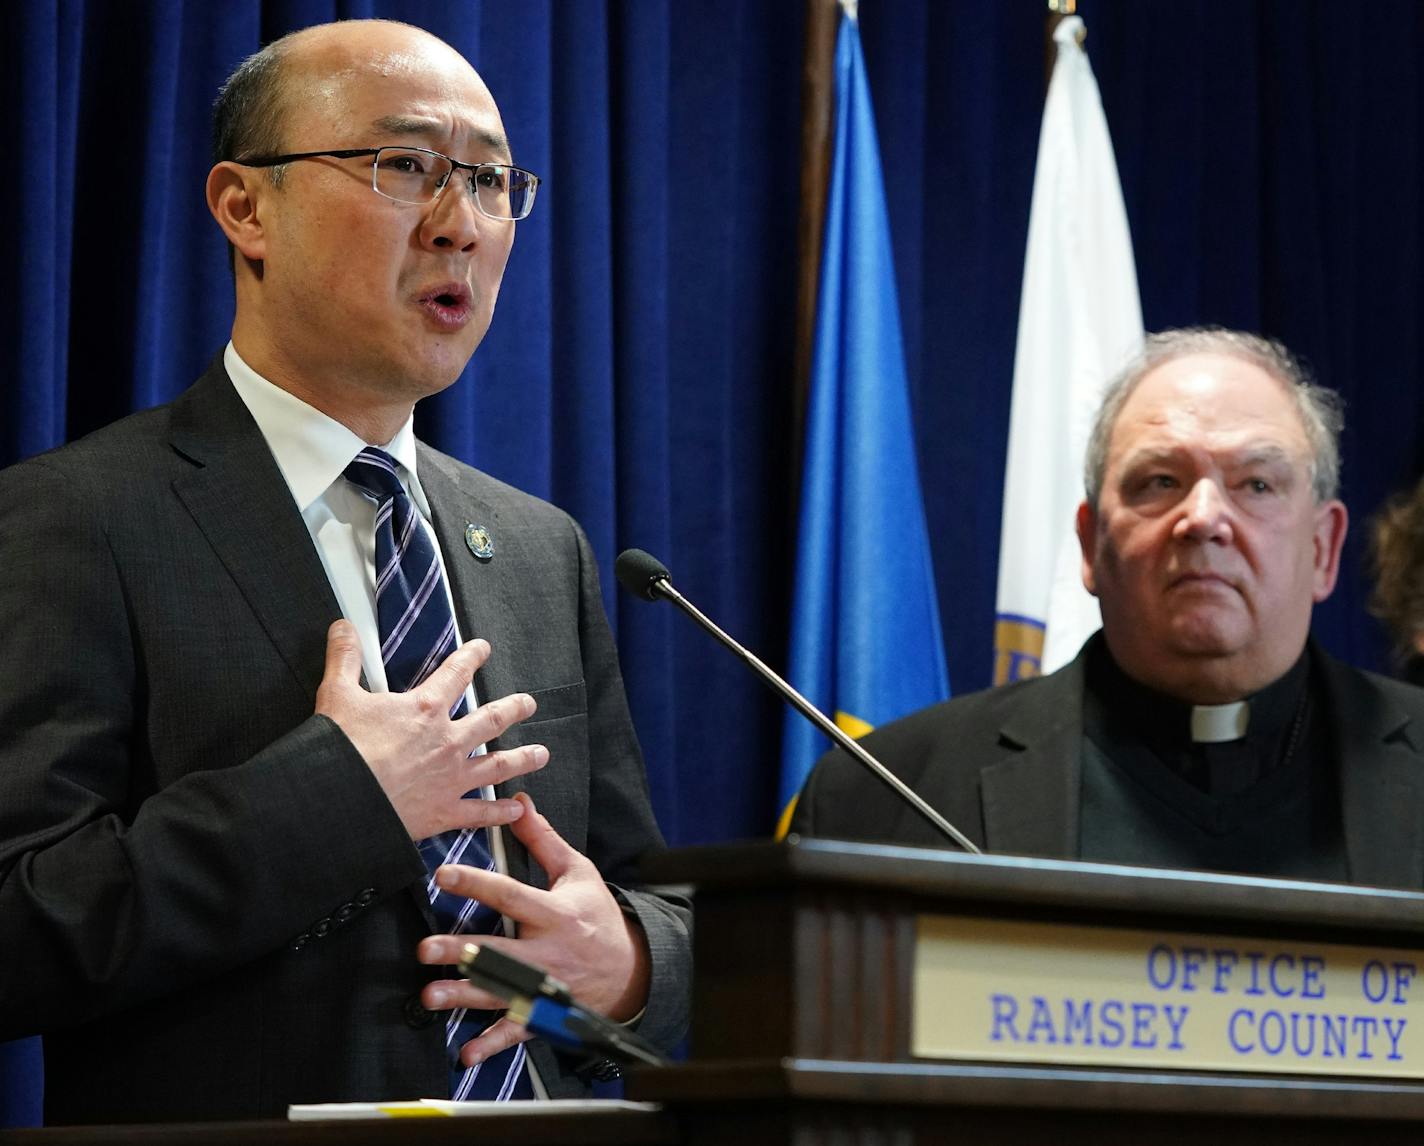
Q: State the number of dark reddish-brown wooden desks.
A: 1